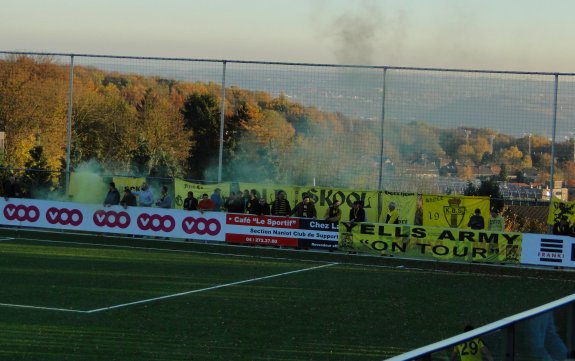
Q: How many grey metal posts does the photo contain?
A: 4